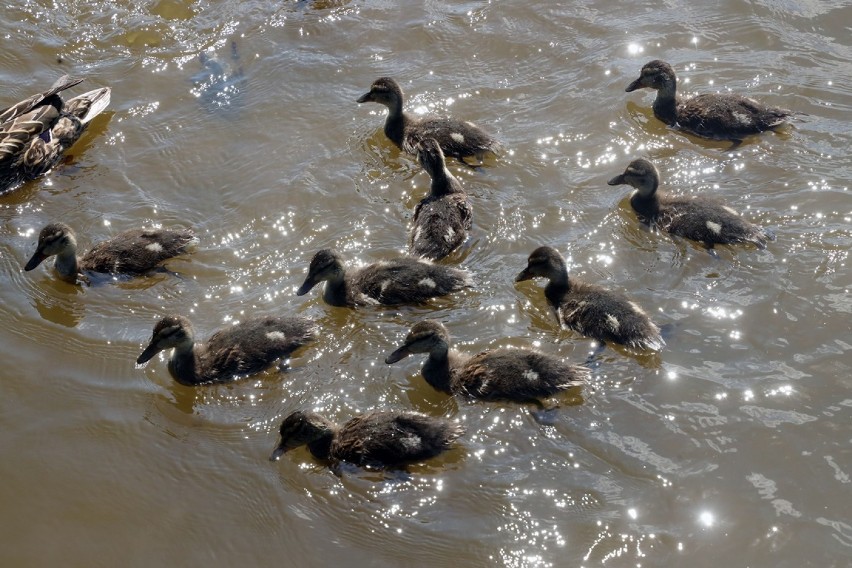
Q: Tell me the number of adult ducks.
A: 1